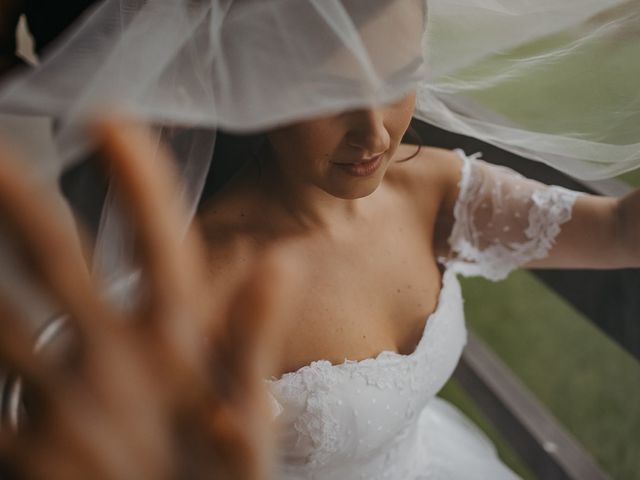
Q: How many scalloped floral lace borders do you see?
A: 2